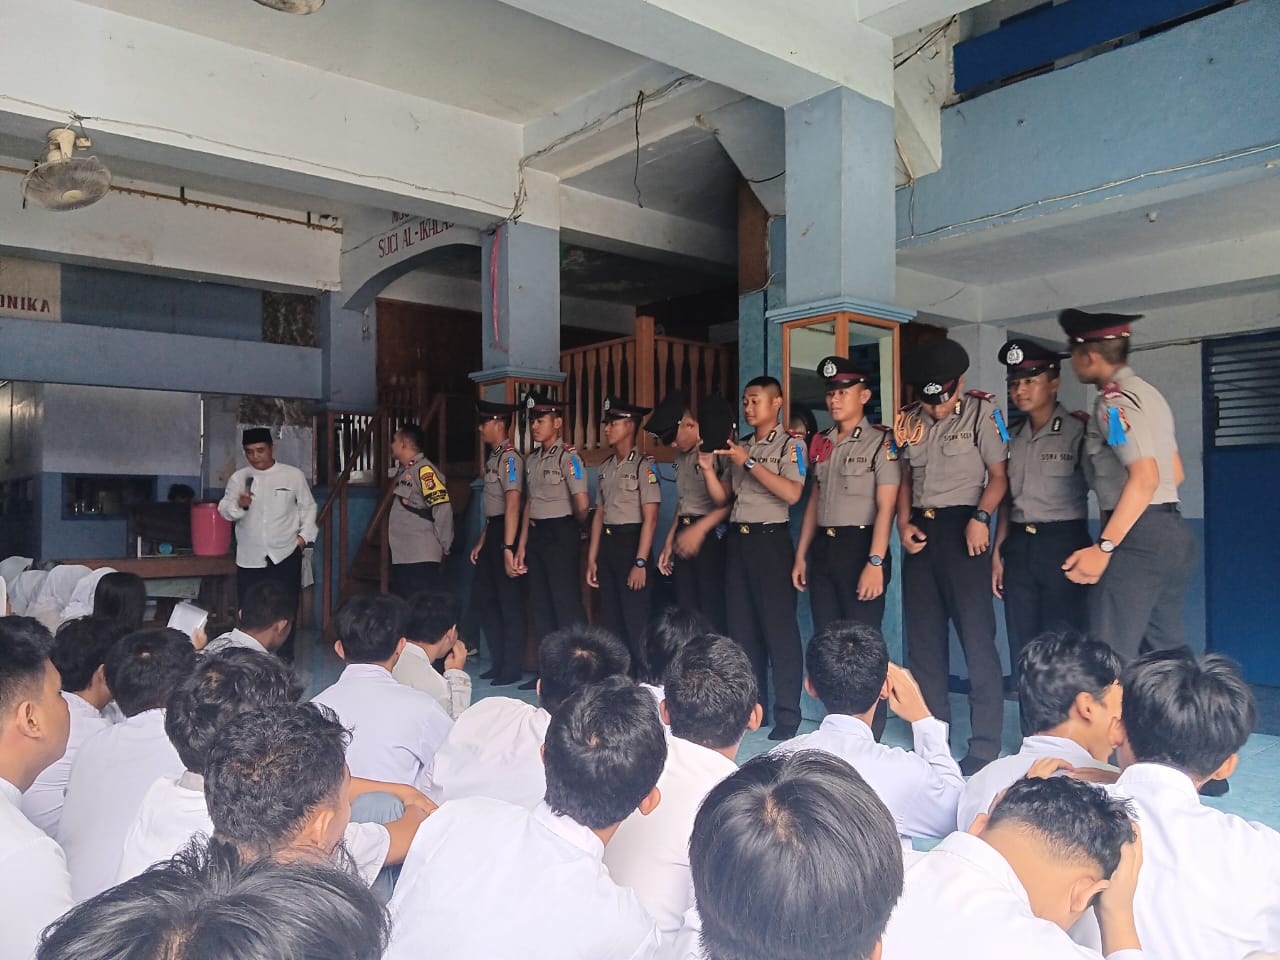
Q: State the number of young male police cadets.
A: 9